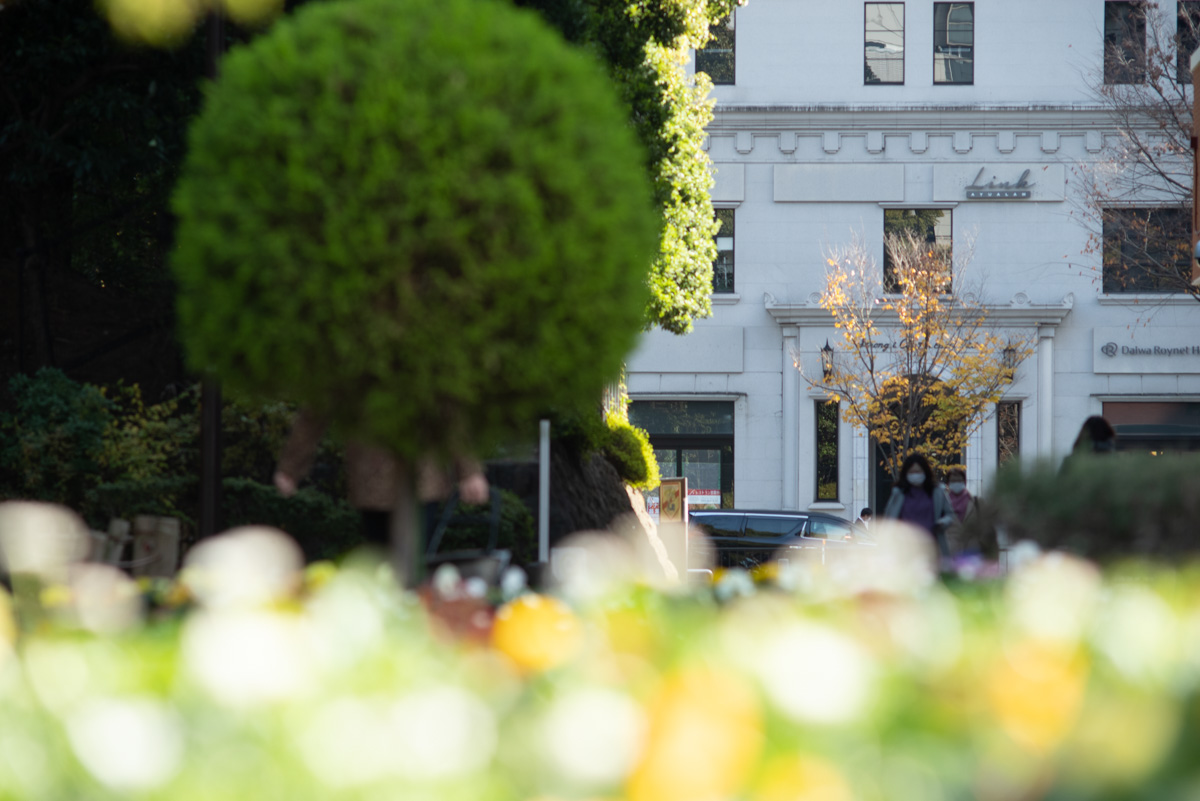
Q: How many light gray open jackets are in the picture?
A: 1